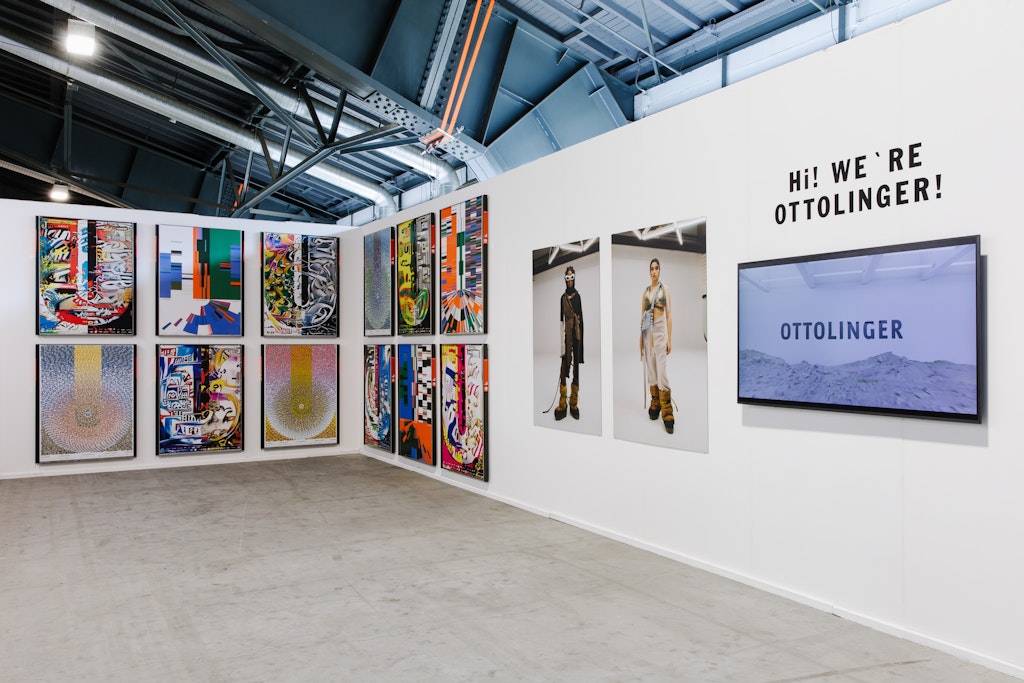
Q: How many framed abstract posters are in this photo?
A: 12